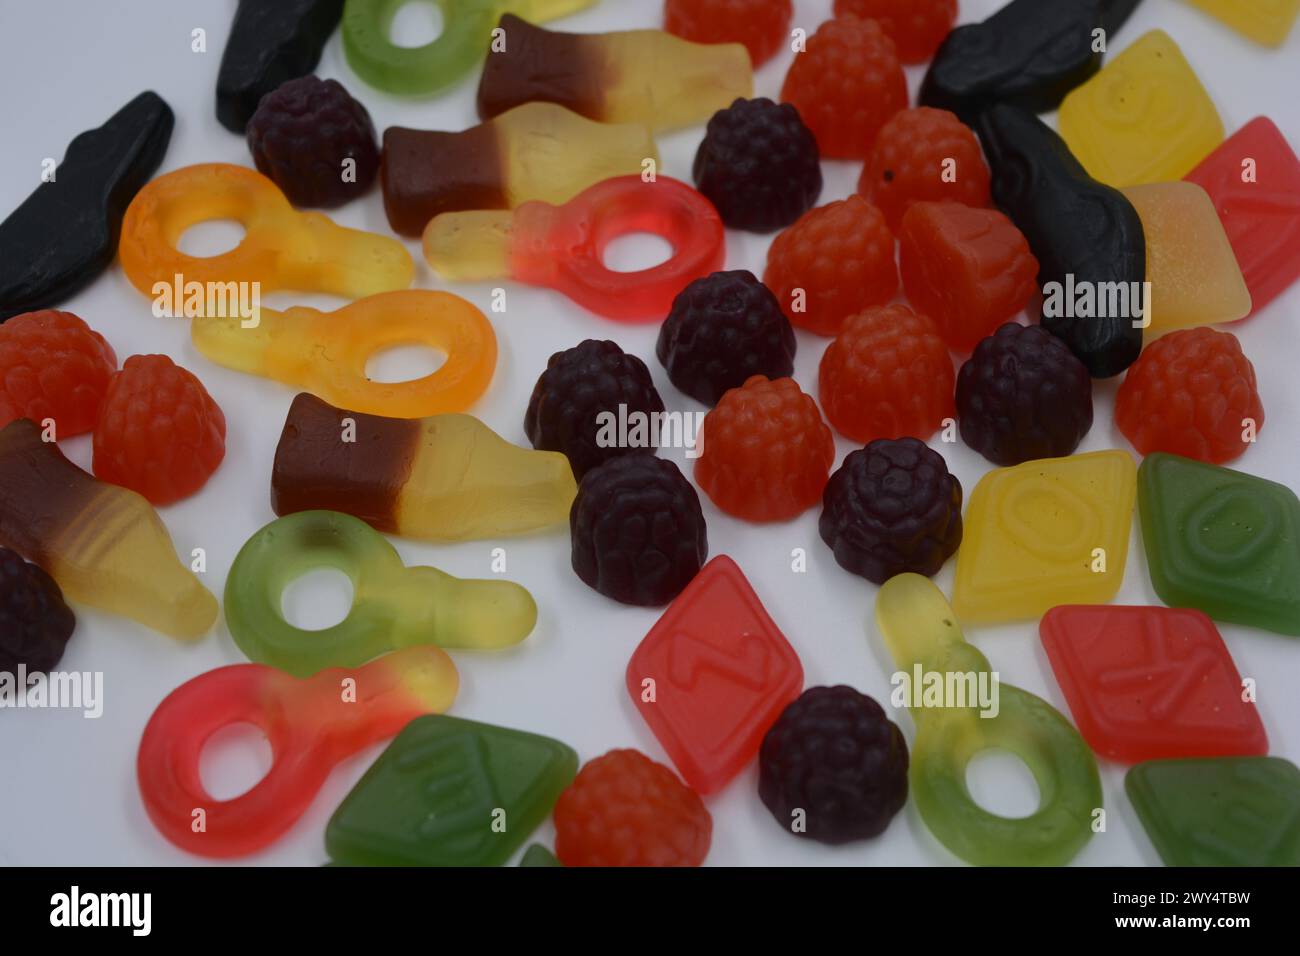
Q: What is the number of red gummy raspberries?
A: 12